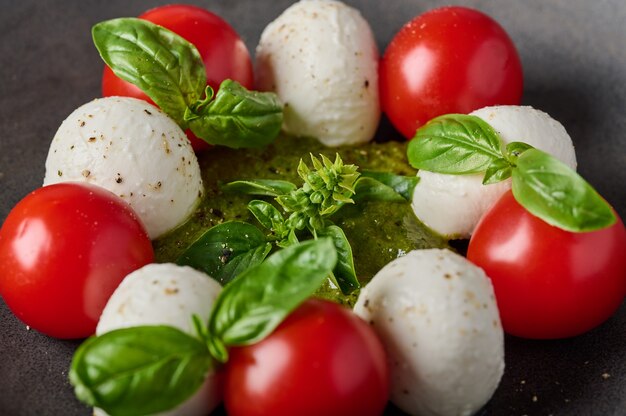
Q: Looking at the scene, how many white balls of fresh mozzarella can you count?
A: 5